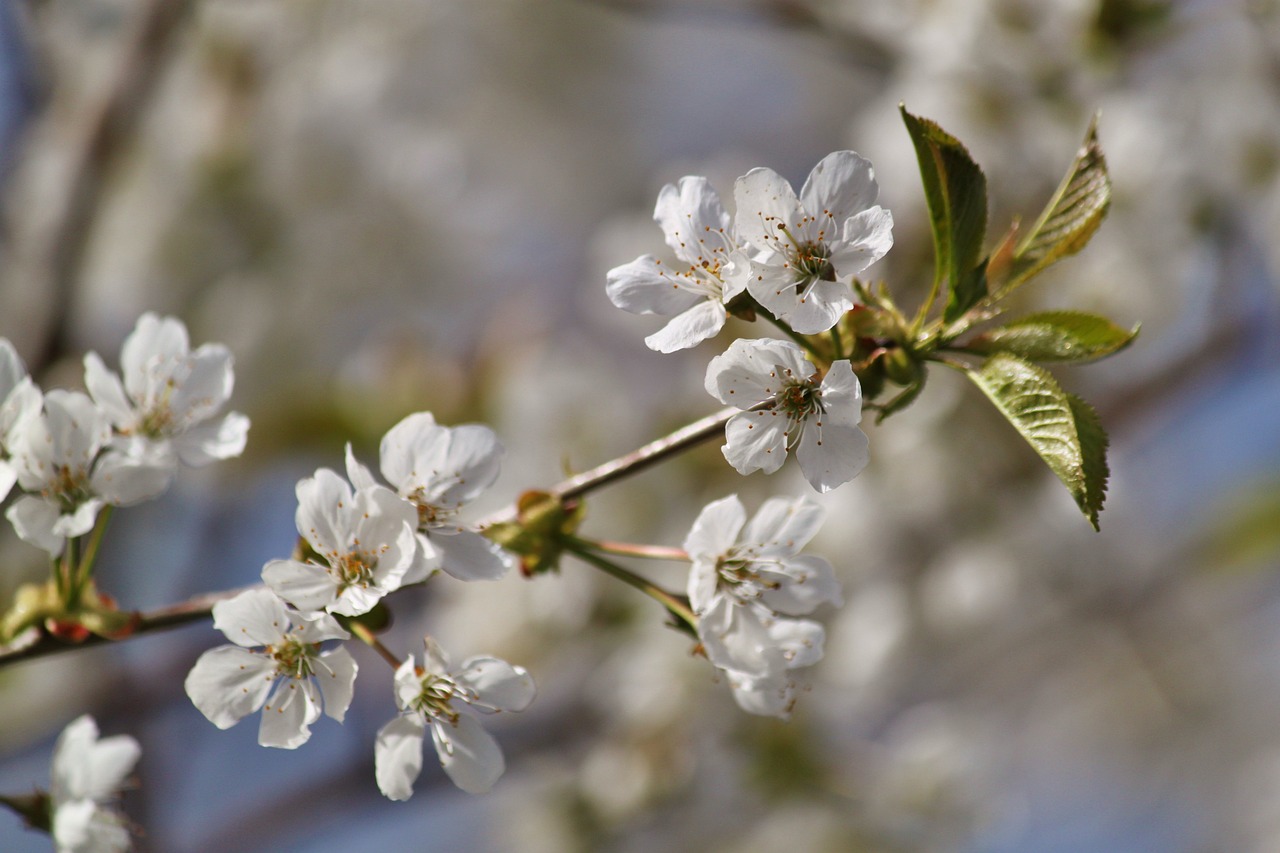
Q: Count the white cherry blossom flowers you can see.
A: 13